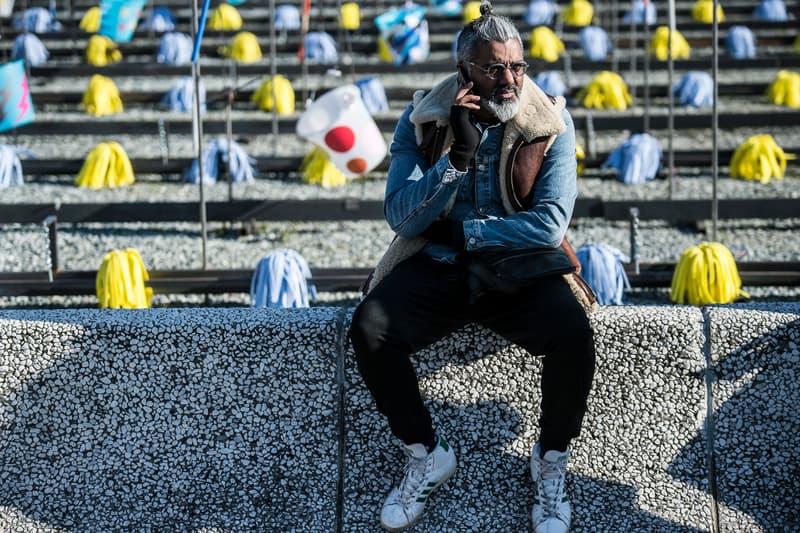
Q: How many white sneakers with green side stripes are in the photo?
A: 2